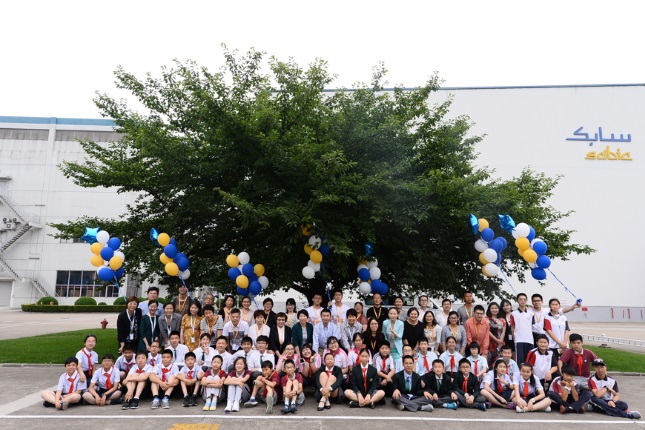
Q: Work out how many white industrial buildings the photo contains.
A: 2